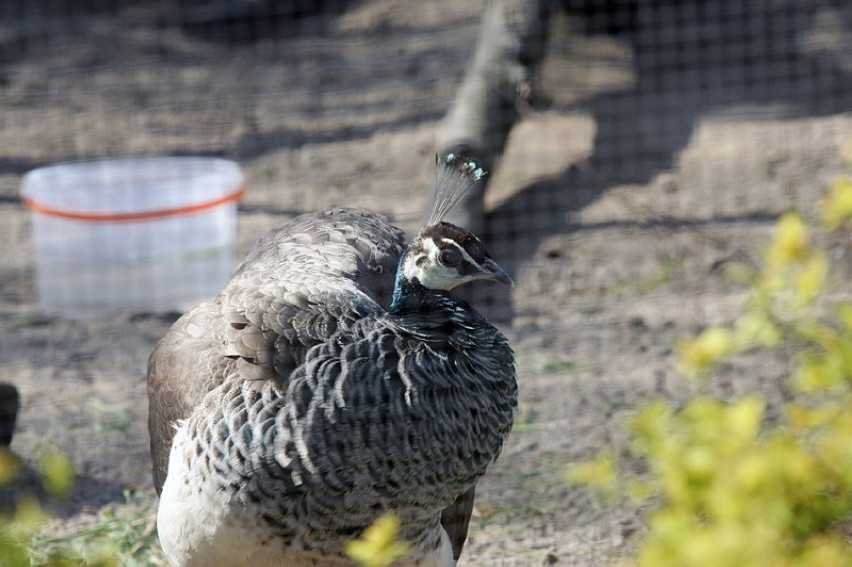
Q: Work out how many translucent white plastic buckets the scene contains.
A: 1